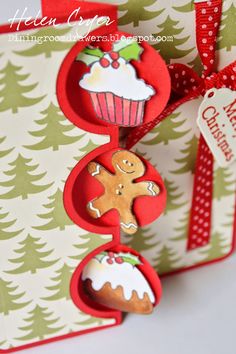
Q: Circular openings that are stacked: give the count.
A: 3